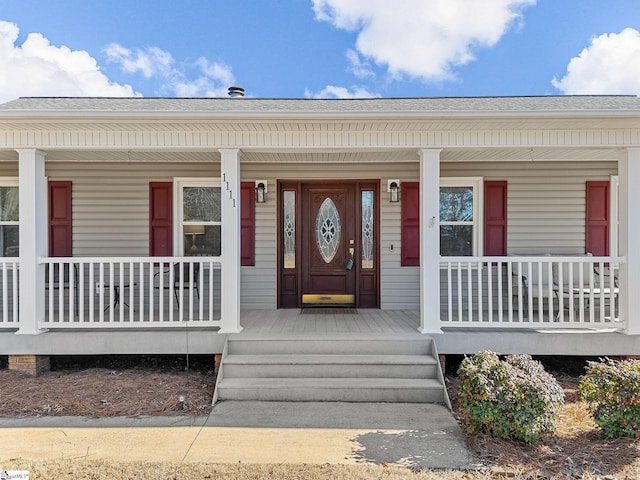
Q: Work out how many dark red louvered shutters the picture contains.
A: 6